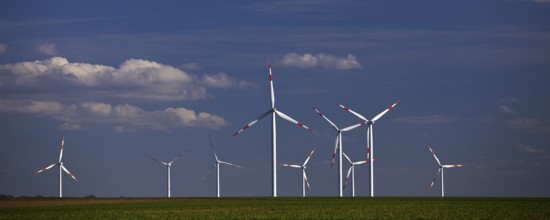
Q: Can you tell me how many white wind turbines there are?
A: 9